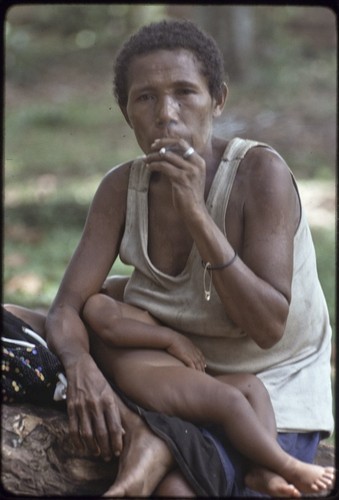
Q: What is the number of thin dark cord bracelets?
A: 1